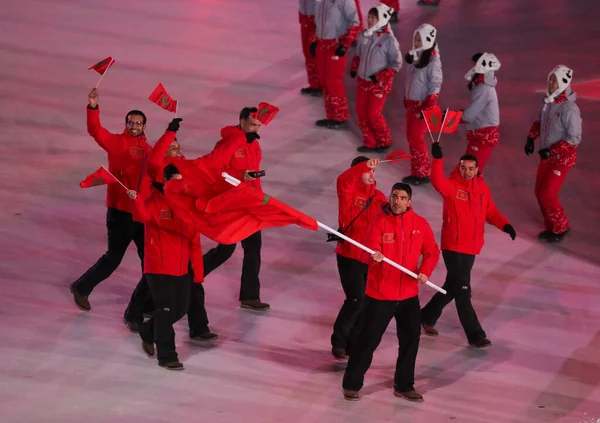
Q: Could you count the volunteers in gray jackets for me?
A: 6